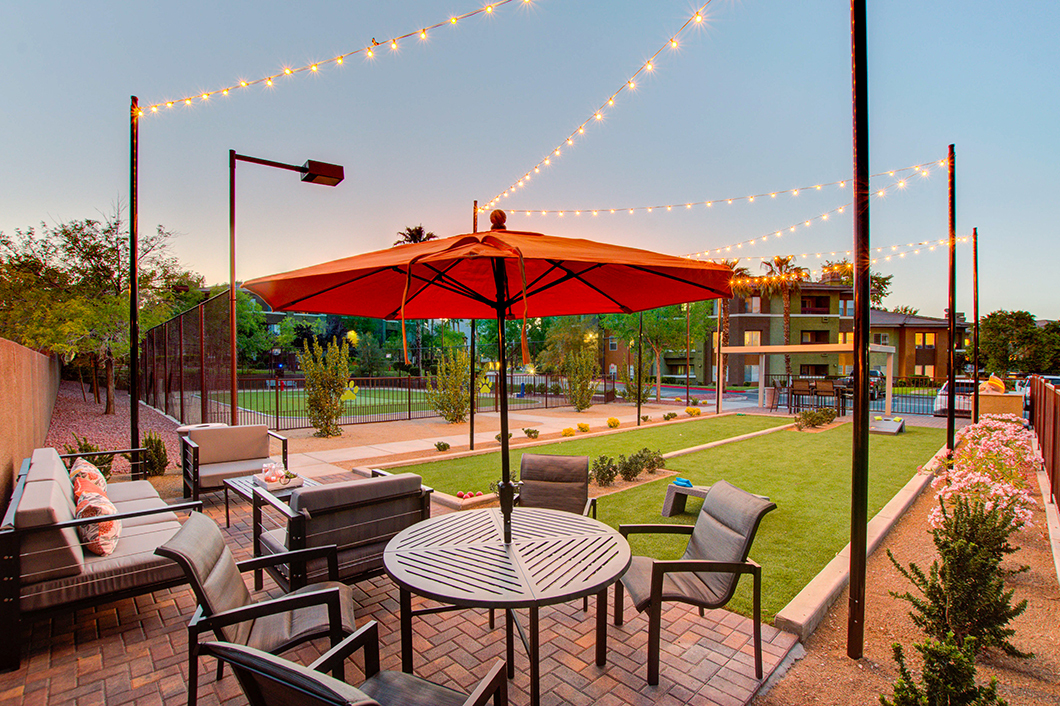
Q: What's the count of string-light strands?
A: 6